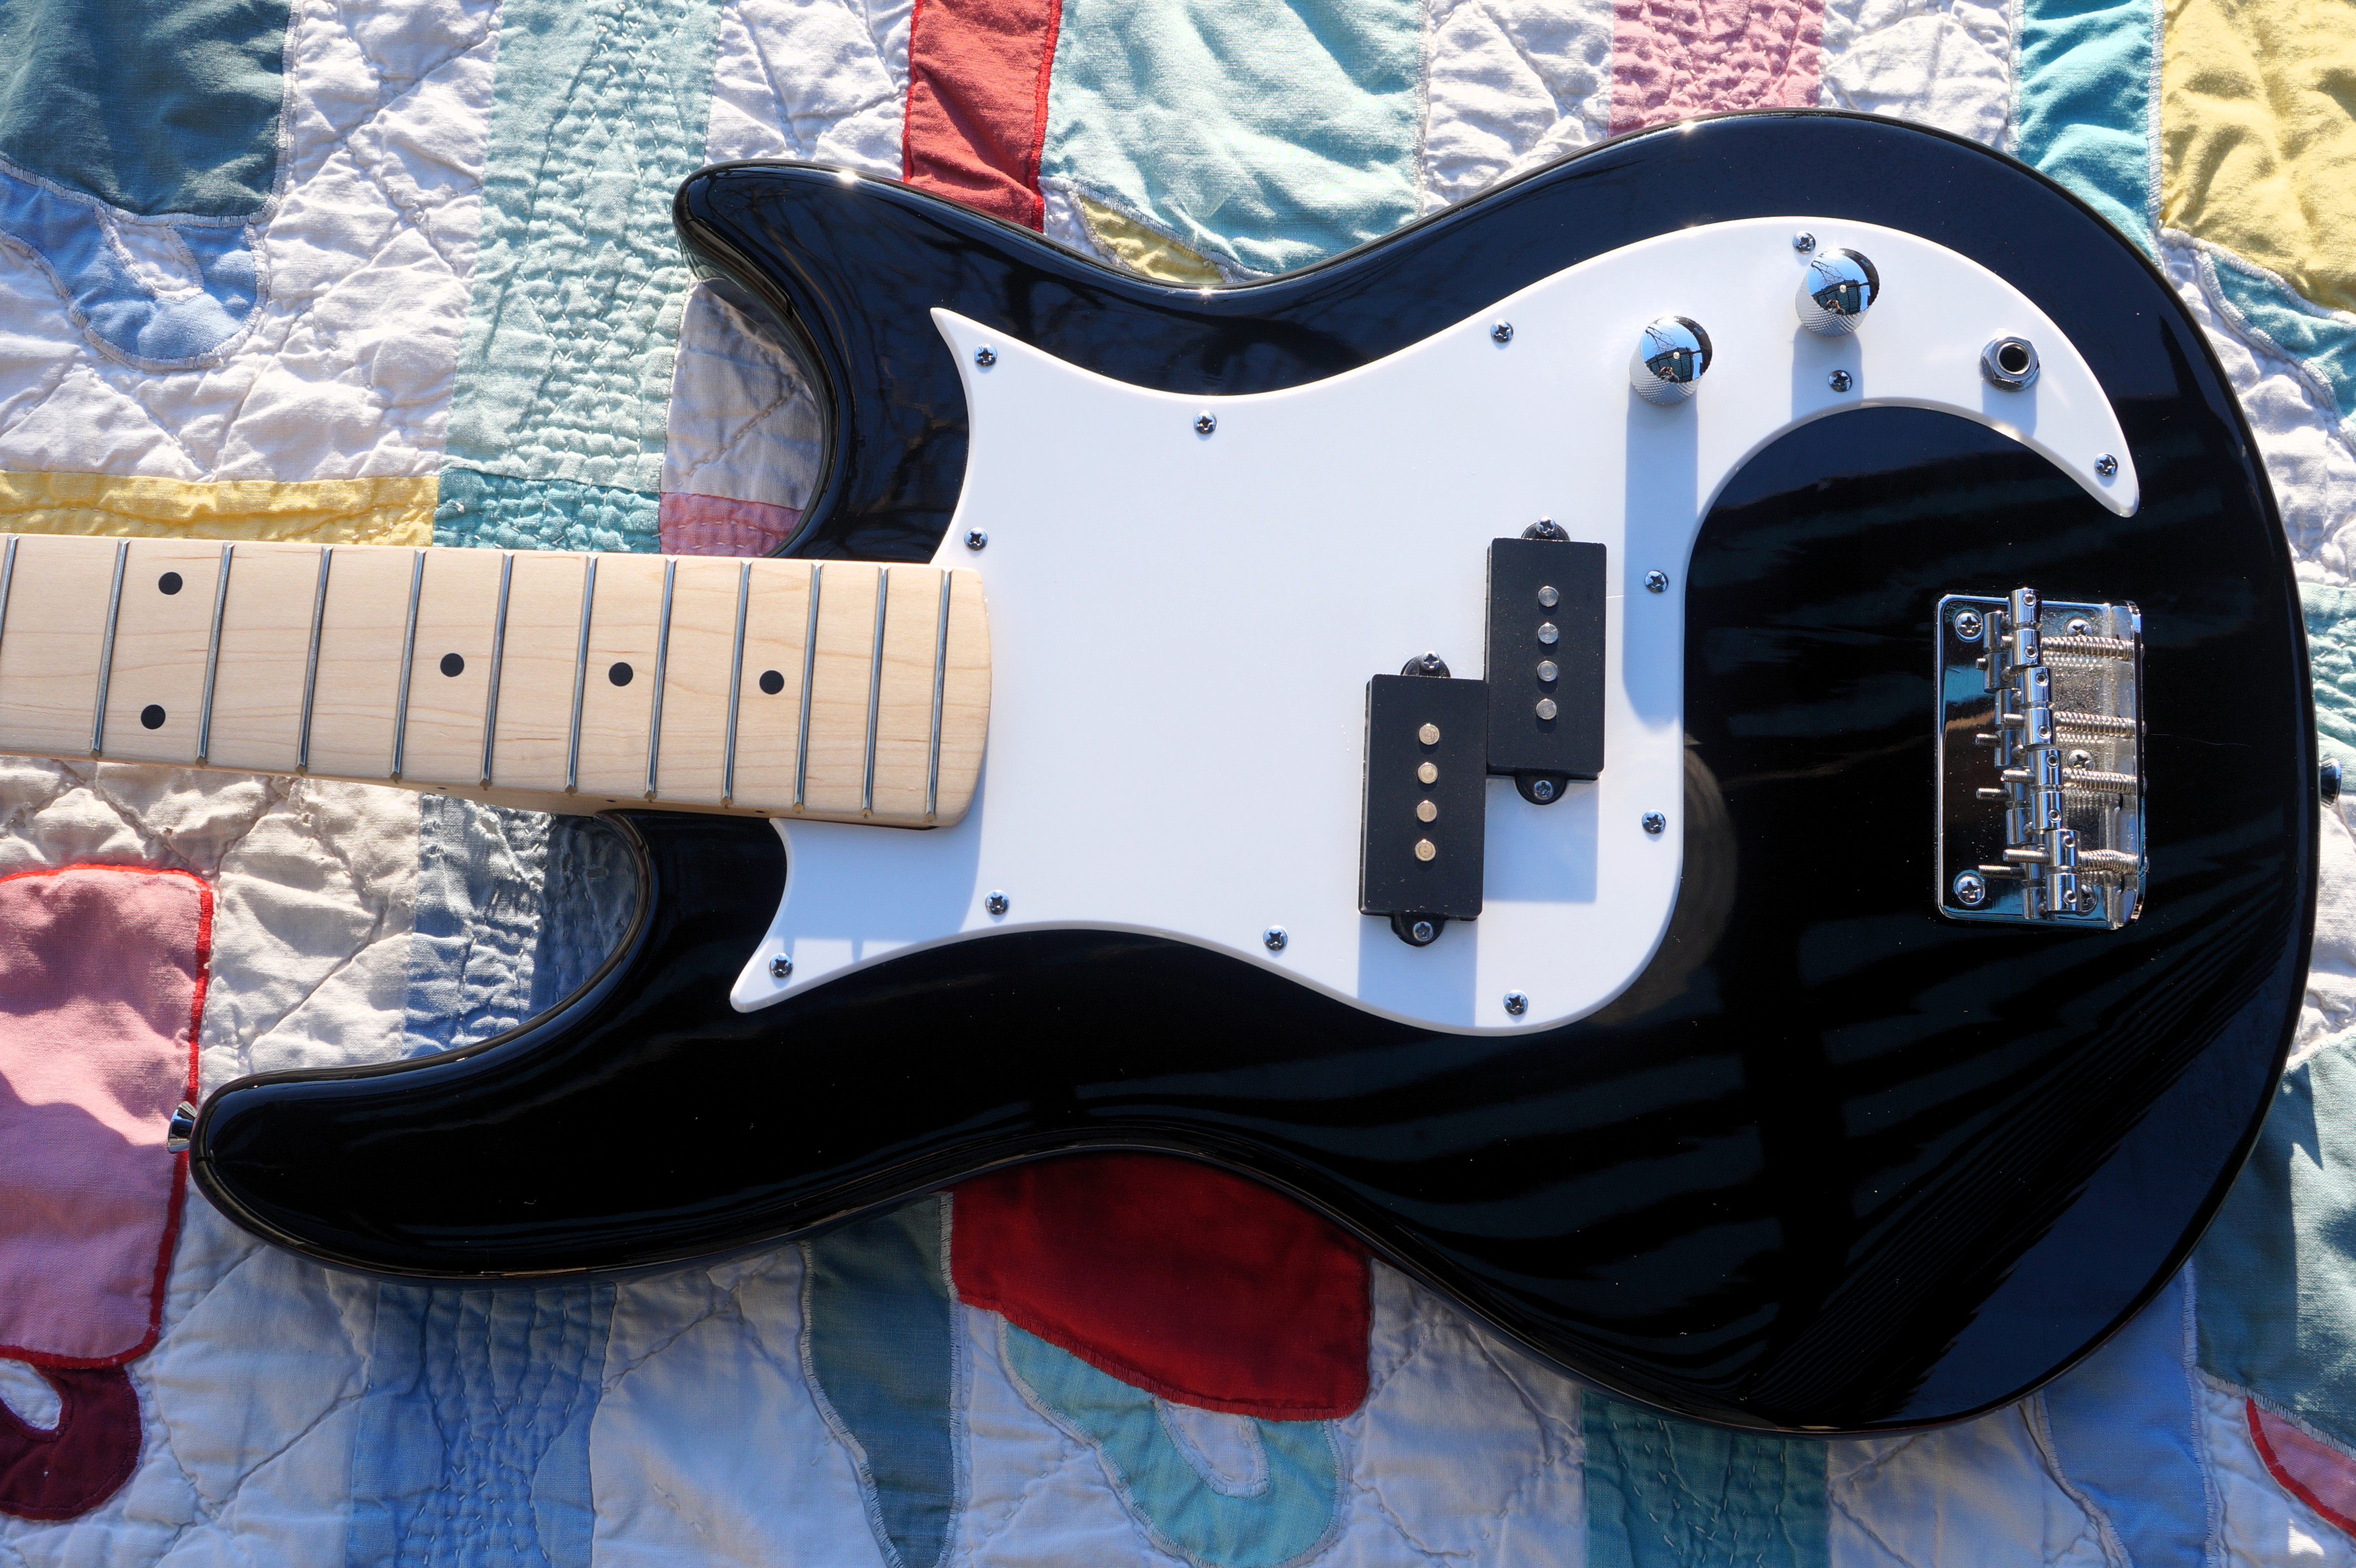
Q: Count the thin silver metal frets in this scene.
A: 12